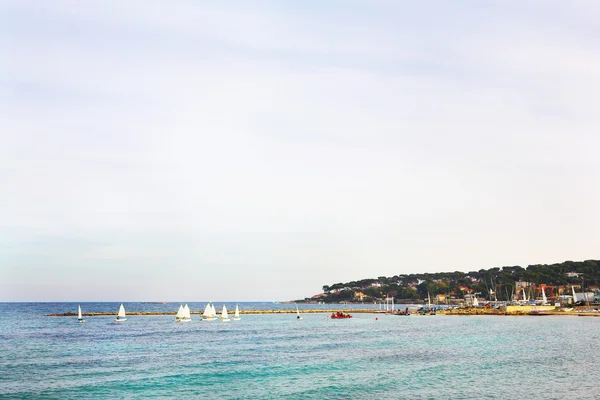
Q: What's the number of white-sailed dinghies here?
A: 9